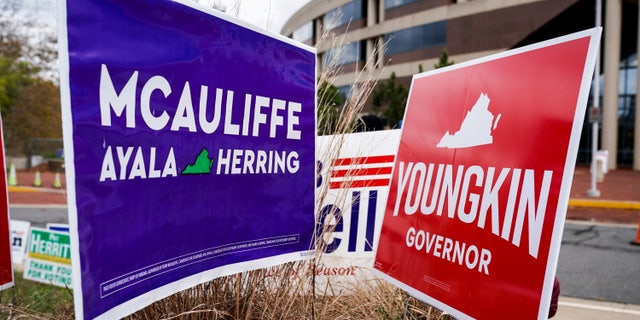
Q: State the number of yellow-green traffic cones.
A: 3